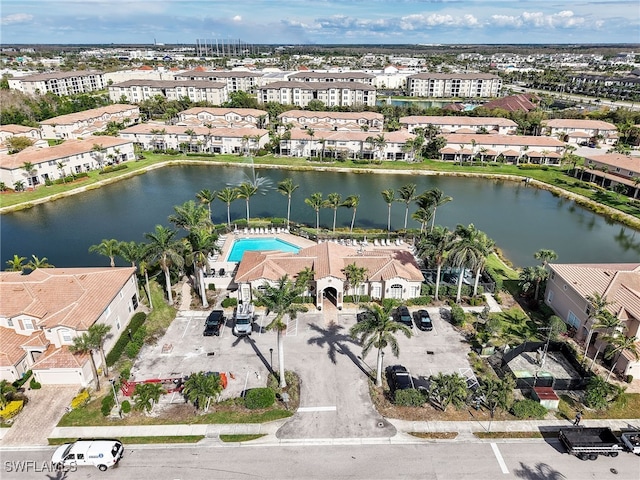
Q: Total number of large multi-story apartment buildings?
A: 6